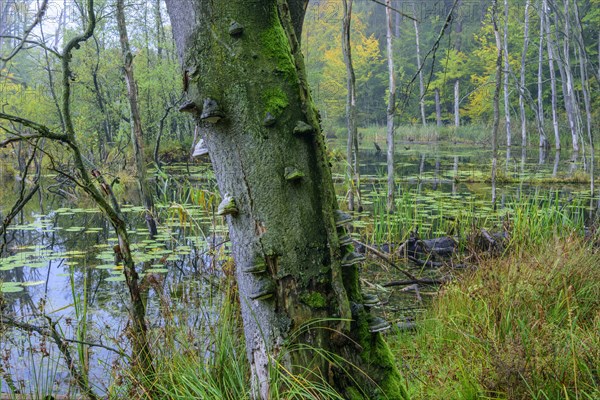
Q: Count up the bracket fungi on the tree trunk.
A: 15